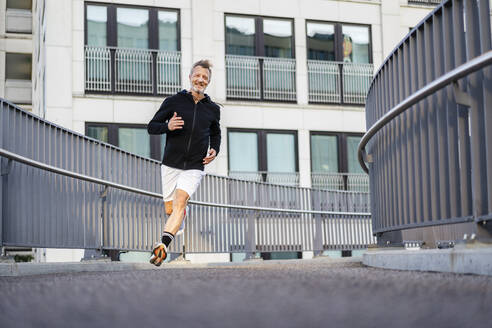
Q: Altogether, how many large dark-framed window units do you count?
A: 6